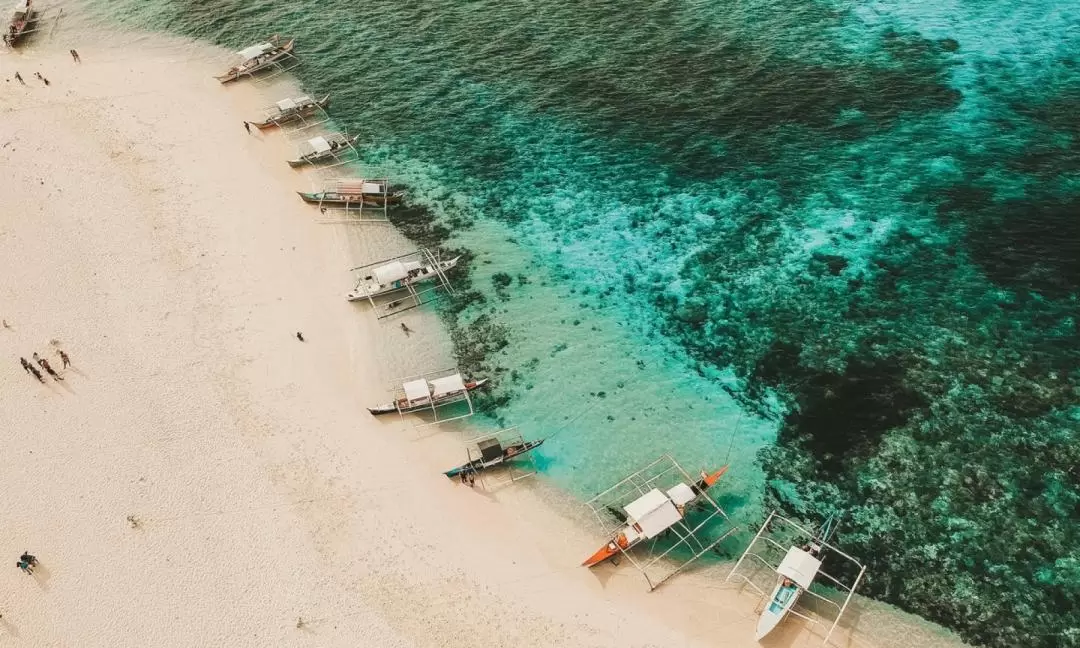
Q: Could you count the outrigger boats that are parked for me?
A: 10